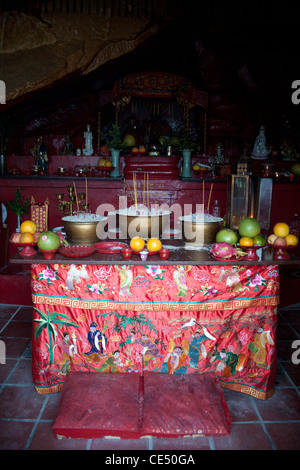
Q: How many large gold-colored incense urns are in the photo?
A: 3